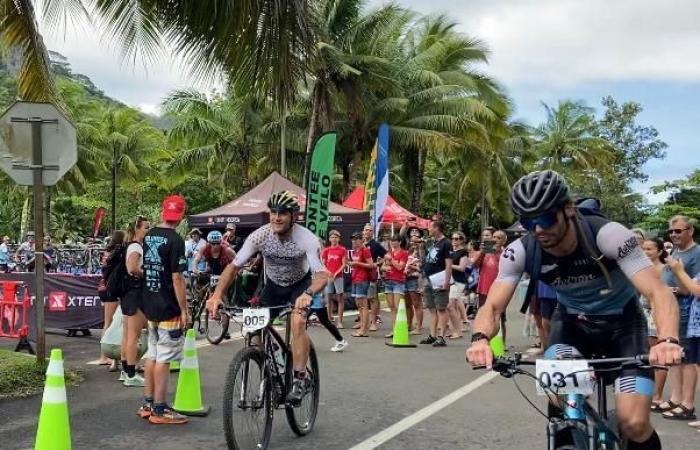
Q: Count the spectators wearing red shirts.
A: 4